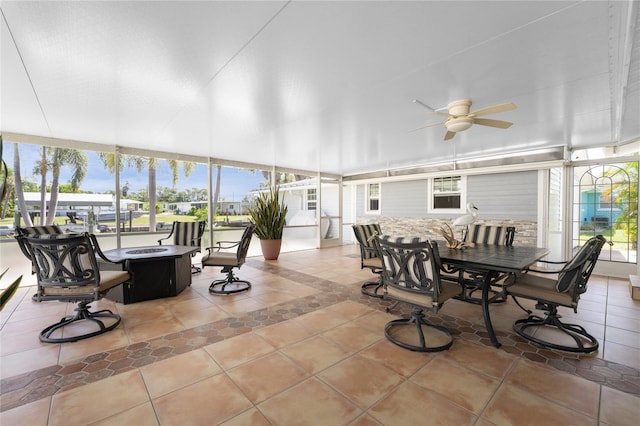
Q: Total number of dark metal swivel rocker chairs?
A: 8